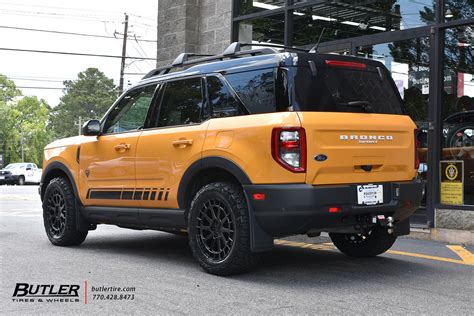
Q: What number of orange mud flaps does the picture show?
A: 0